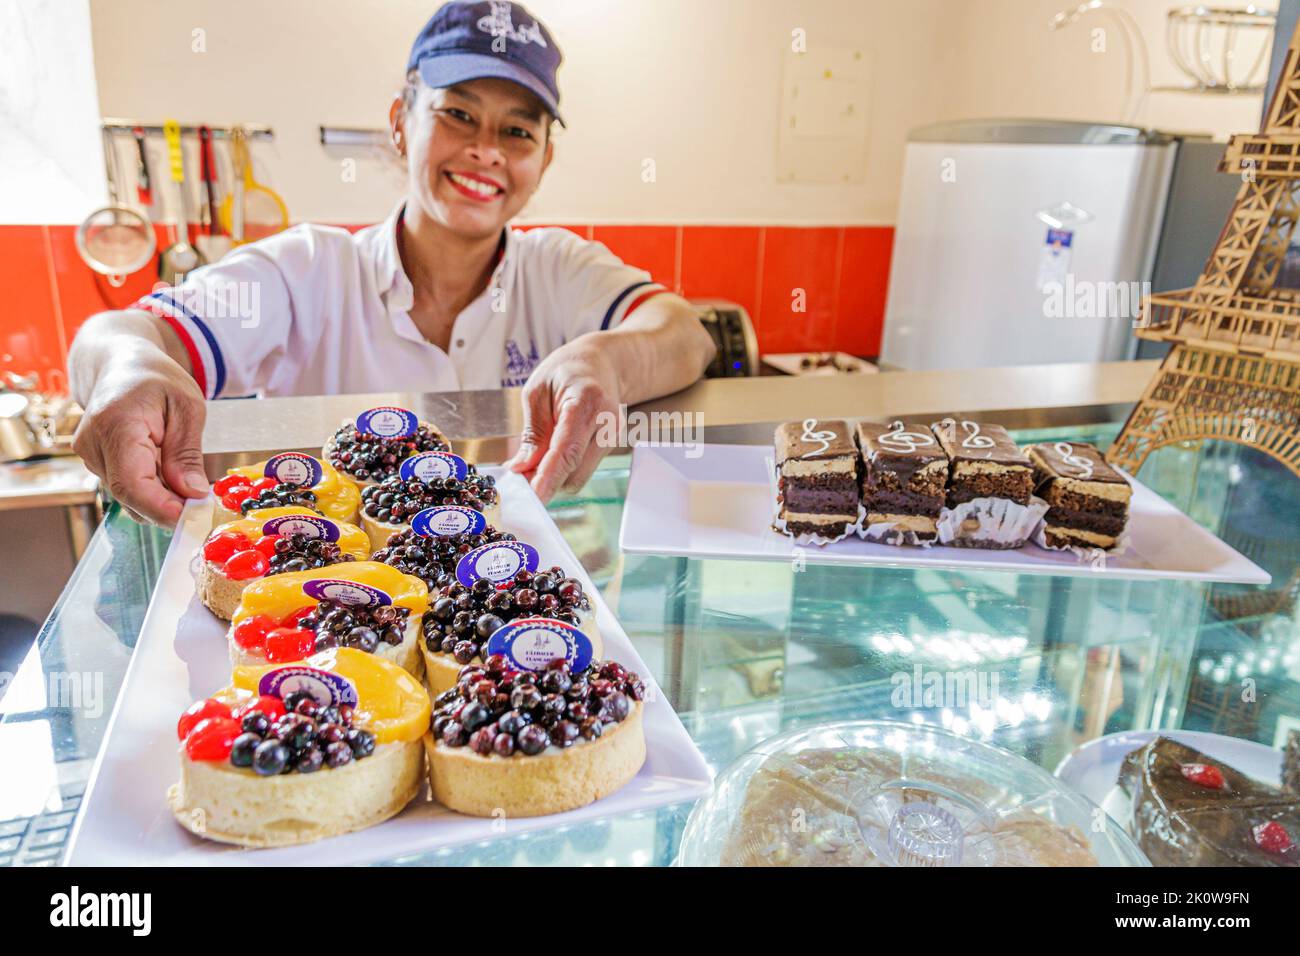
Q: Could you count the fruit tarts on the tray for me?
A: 9